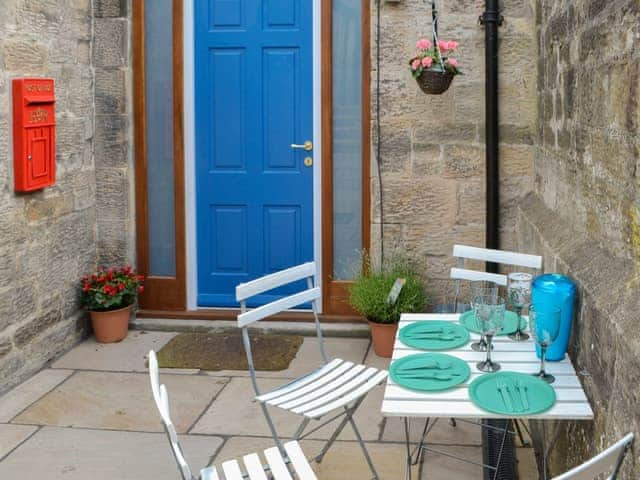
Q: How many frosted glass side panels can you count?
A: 2